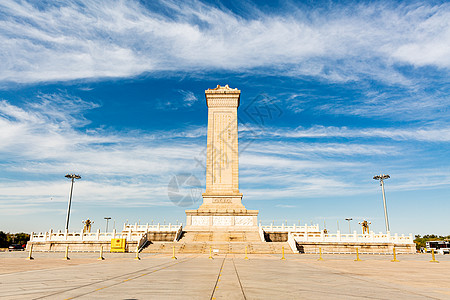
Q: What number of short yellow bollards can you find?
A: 12